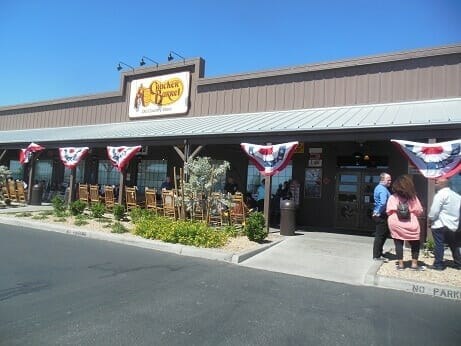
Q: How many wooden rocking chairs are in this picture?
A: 12